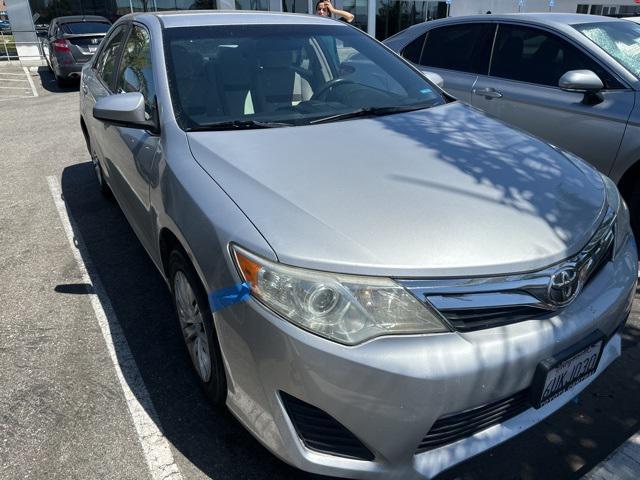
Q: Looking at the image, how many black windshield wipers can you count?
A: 2